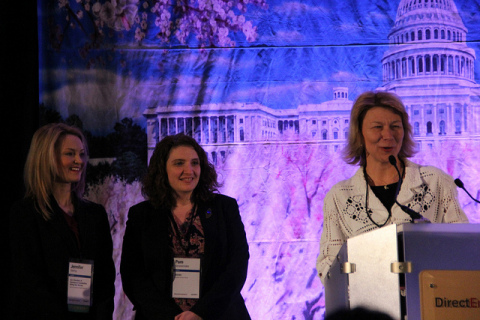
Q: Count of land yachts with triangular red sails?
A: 0